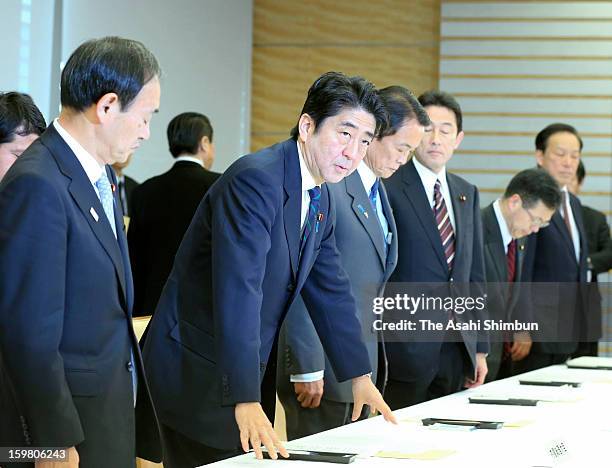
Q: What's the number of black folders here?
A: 5